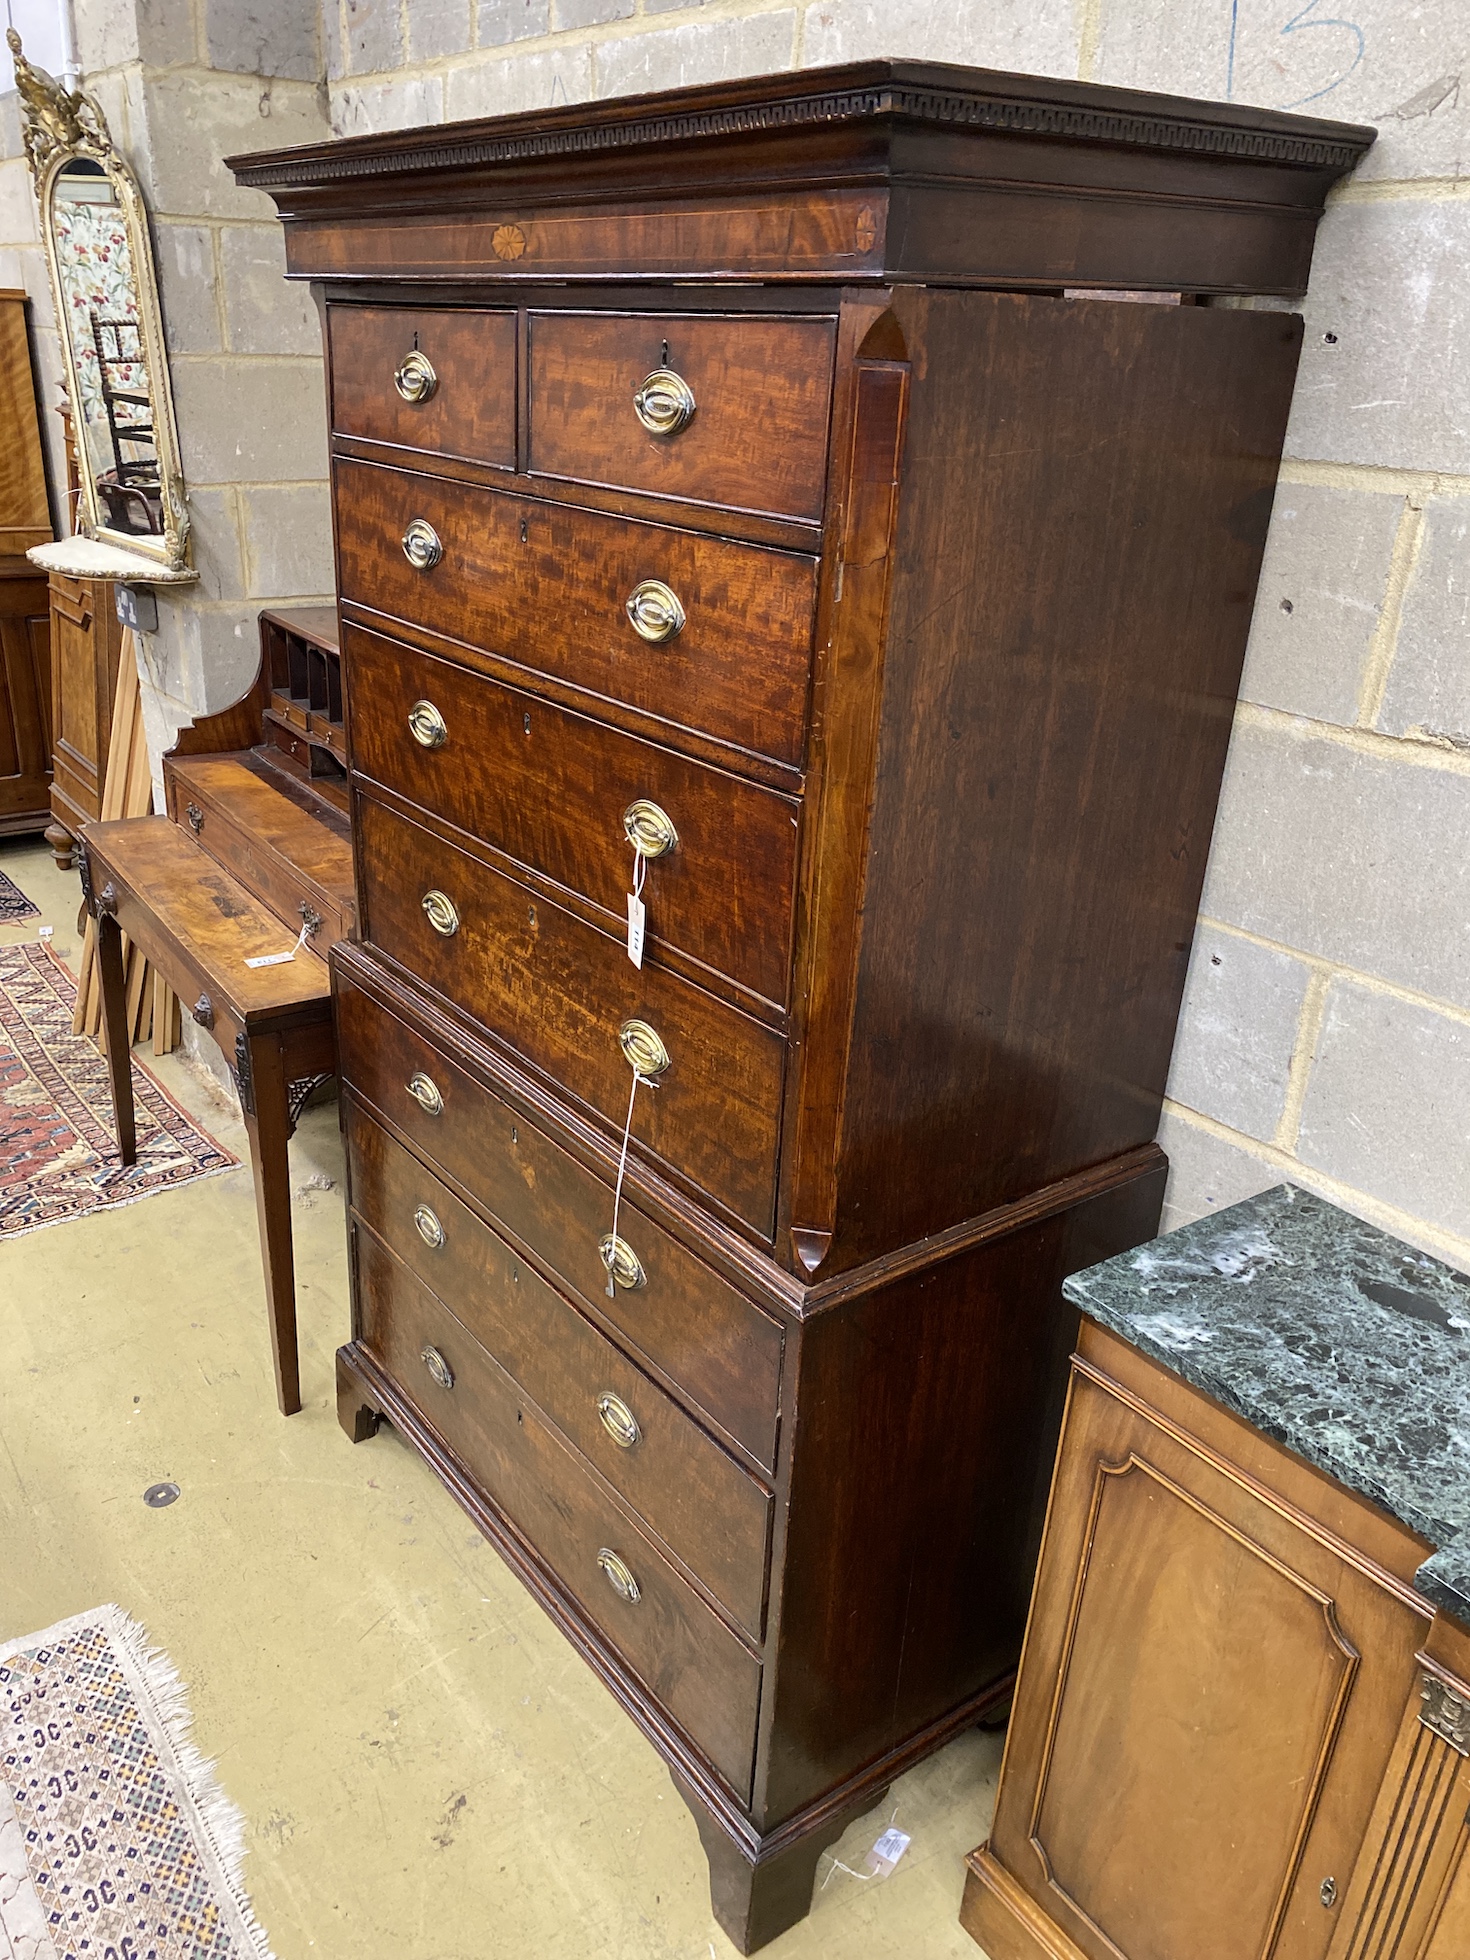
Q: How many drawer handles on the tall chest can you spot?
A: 14